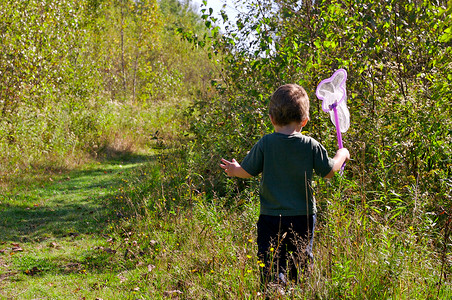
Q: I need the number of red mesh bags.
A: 0